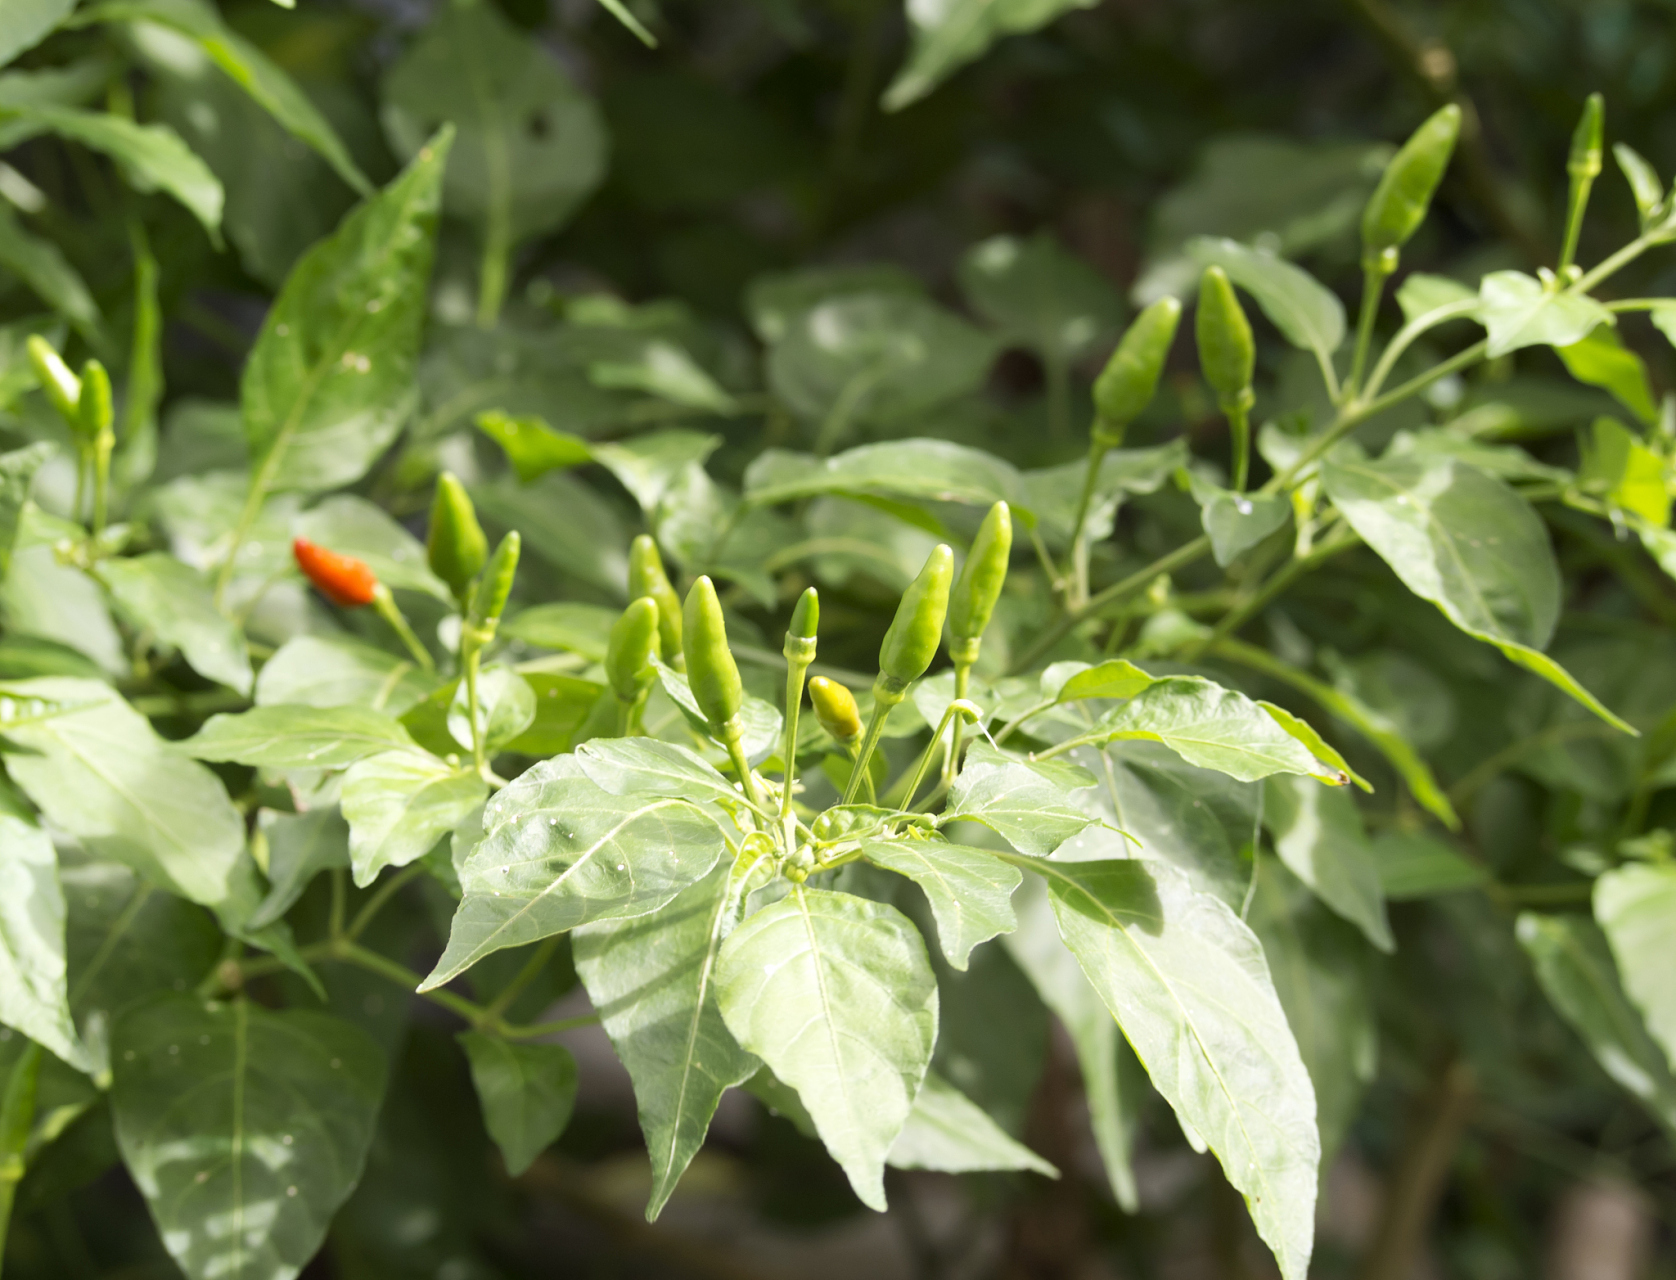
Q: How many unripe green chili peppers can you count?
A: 14